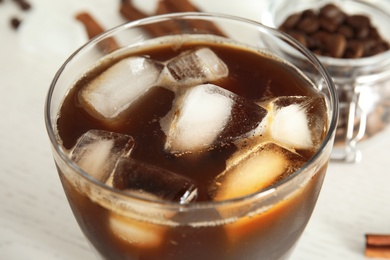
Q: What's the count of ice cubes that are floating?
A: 7